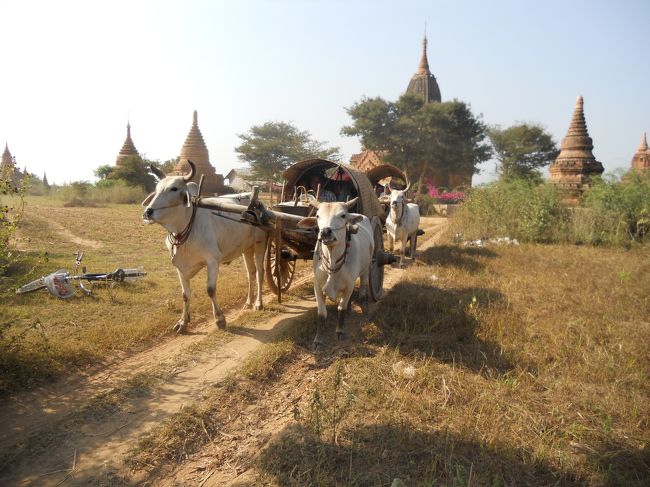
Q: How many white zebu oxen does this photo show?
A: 3